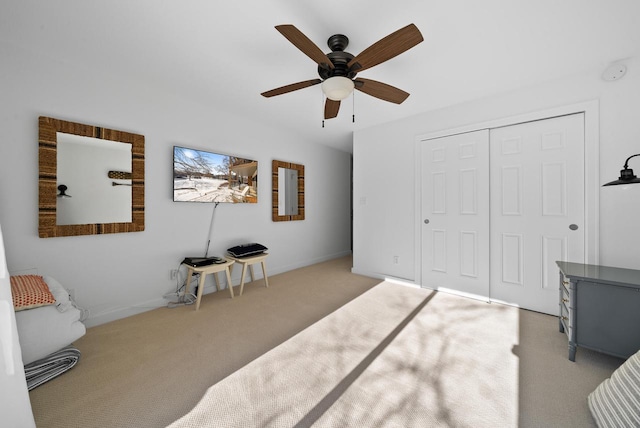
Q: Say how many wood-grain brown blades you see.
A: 5